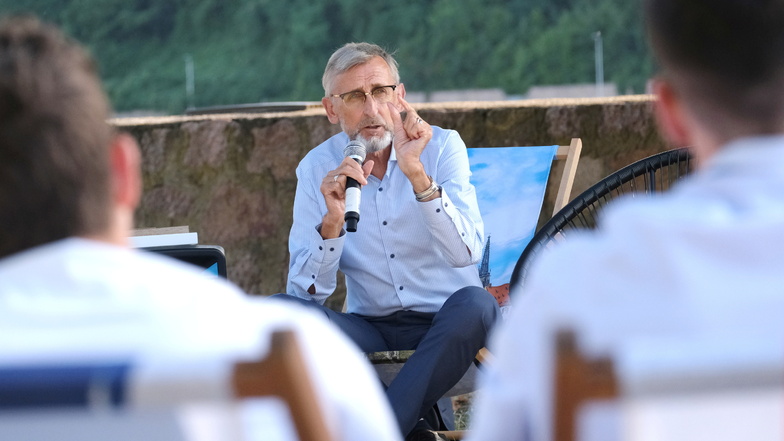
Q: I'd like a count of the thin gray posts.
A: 2